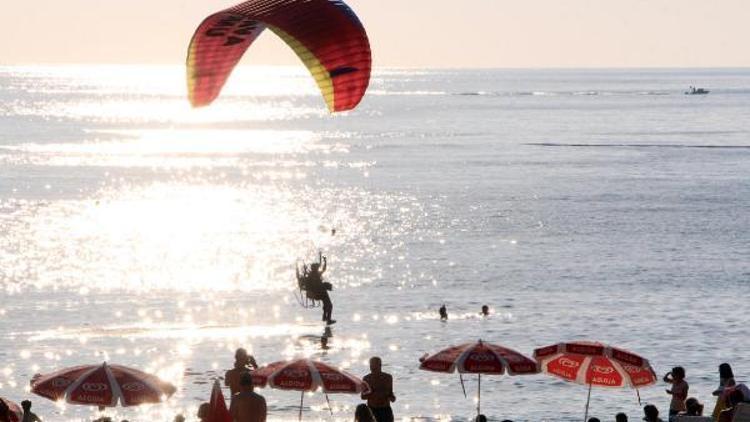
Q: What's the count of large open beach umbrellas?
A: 4